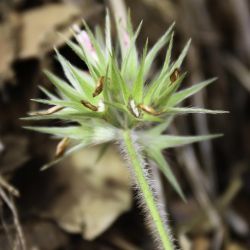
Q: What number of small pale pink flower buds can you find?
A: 2